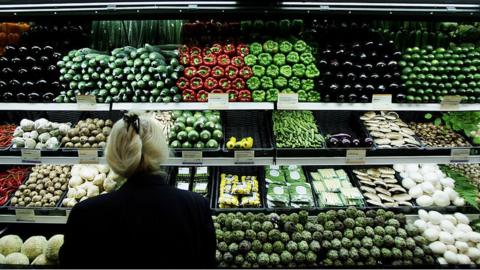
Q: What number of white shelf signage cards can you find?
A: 12